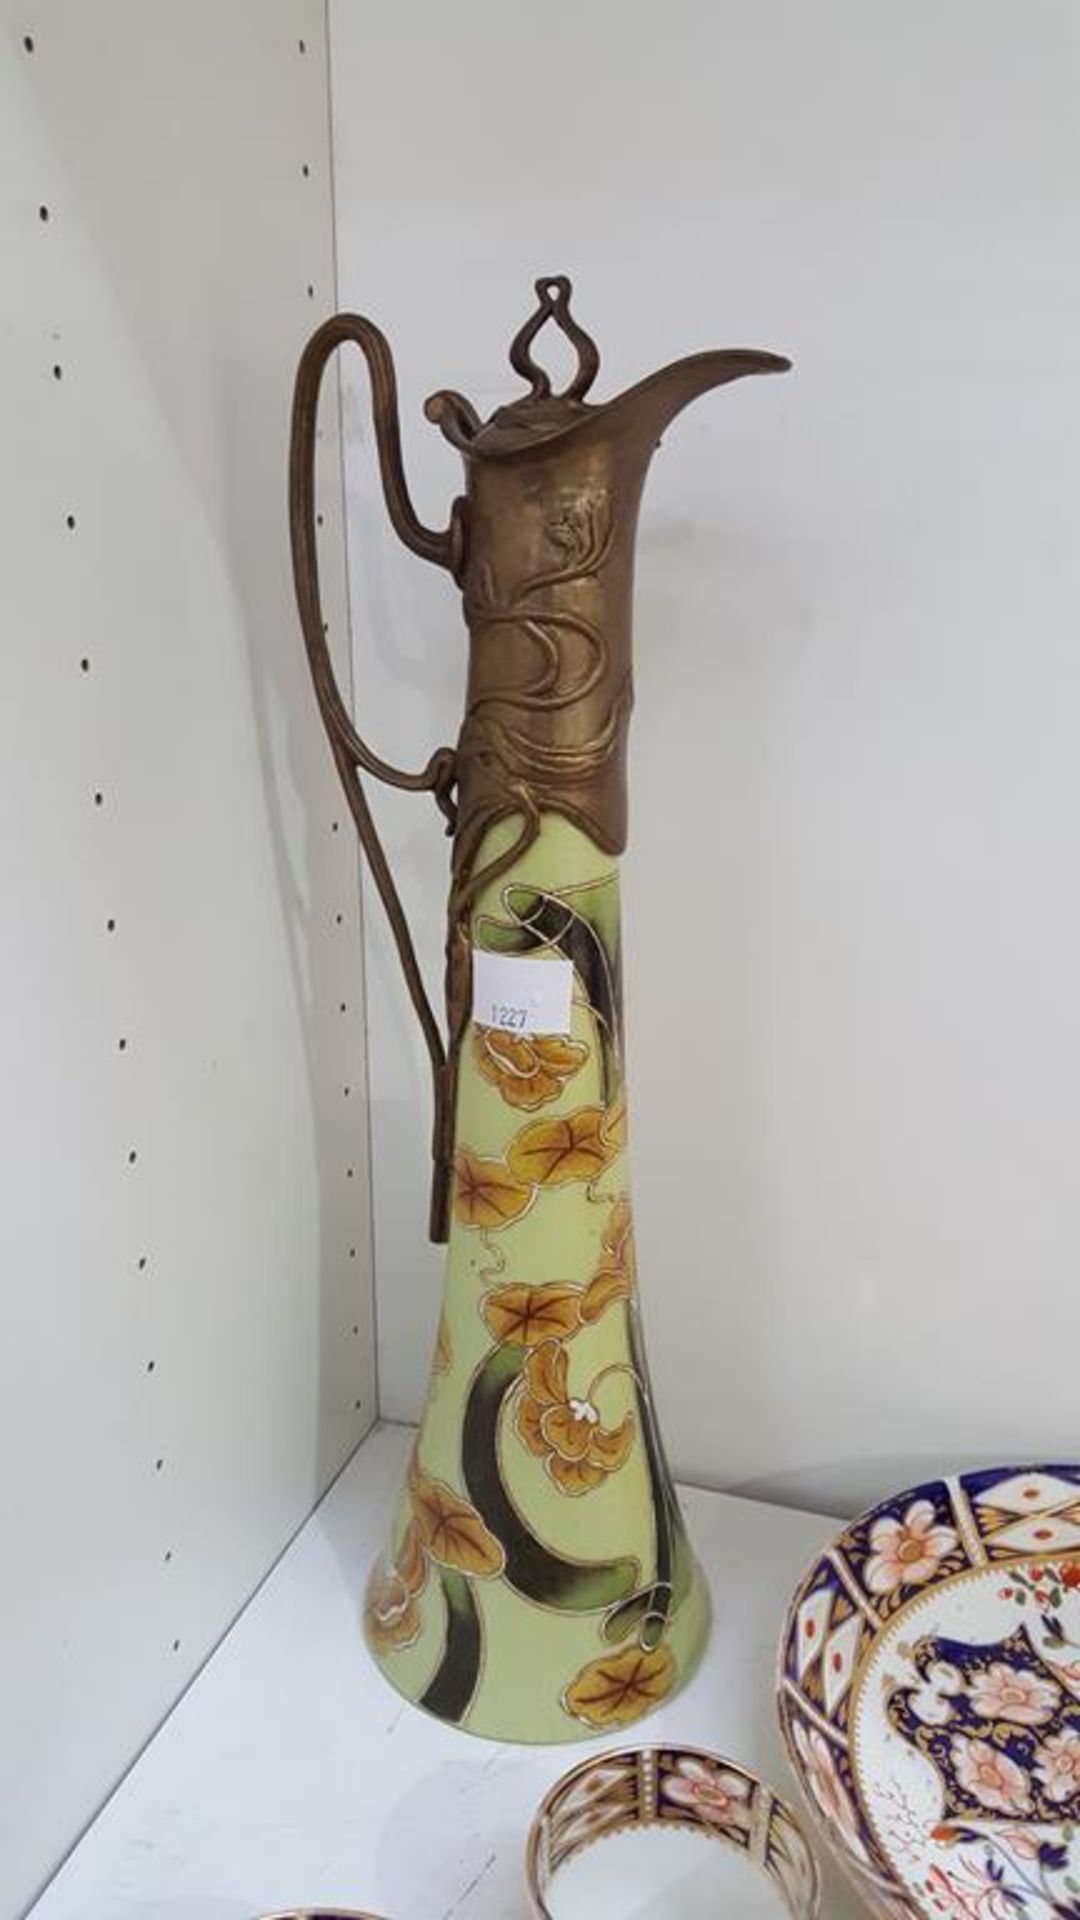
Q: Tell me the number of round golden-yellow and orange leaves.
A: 5